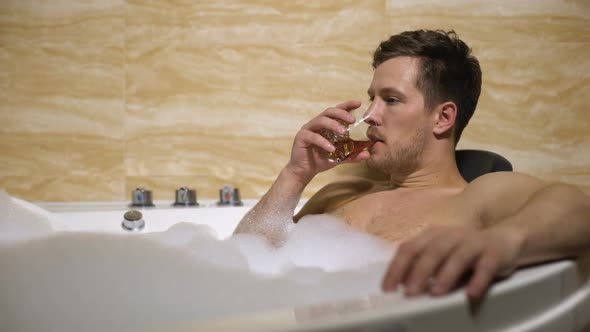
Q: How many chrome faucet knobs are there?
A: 3